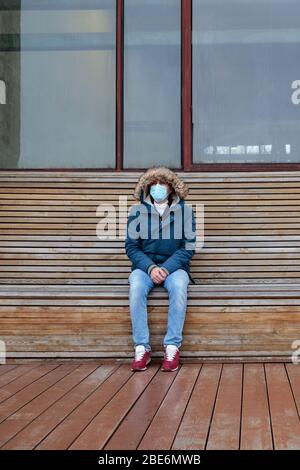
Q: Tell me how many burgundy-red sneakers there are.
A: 2